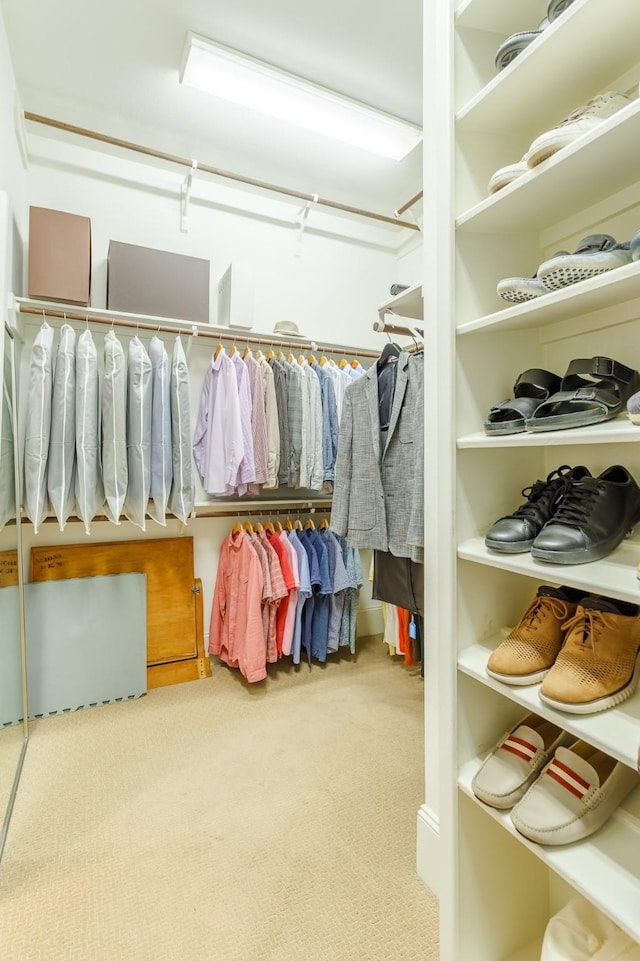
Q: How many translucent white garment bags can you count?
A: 7